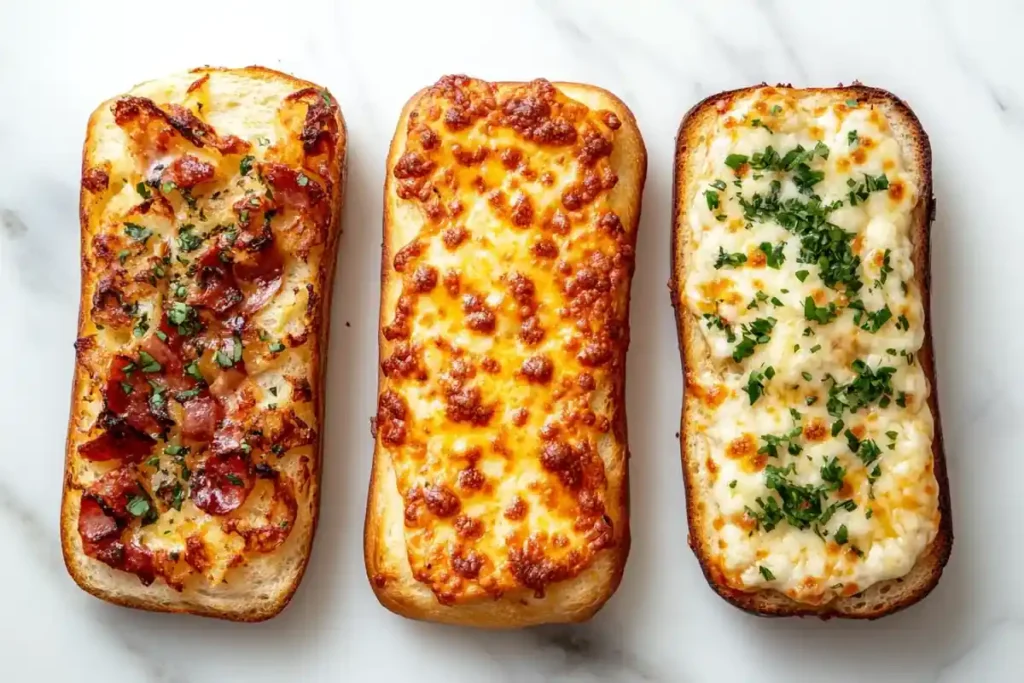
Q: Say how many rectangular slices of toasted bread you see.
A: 3